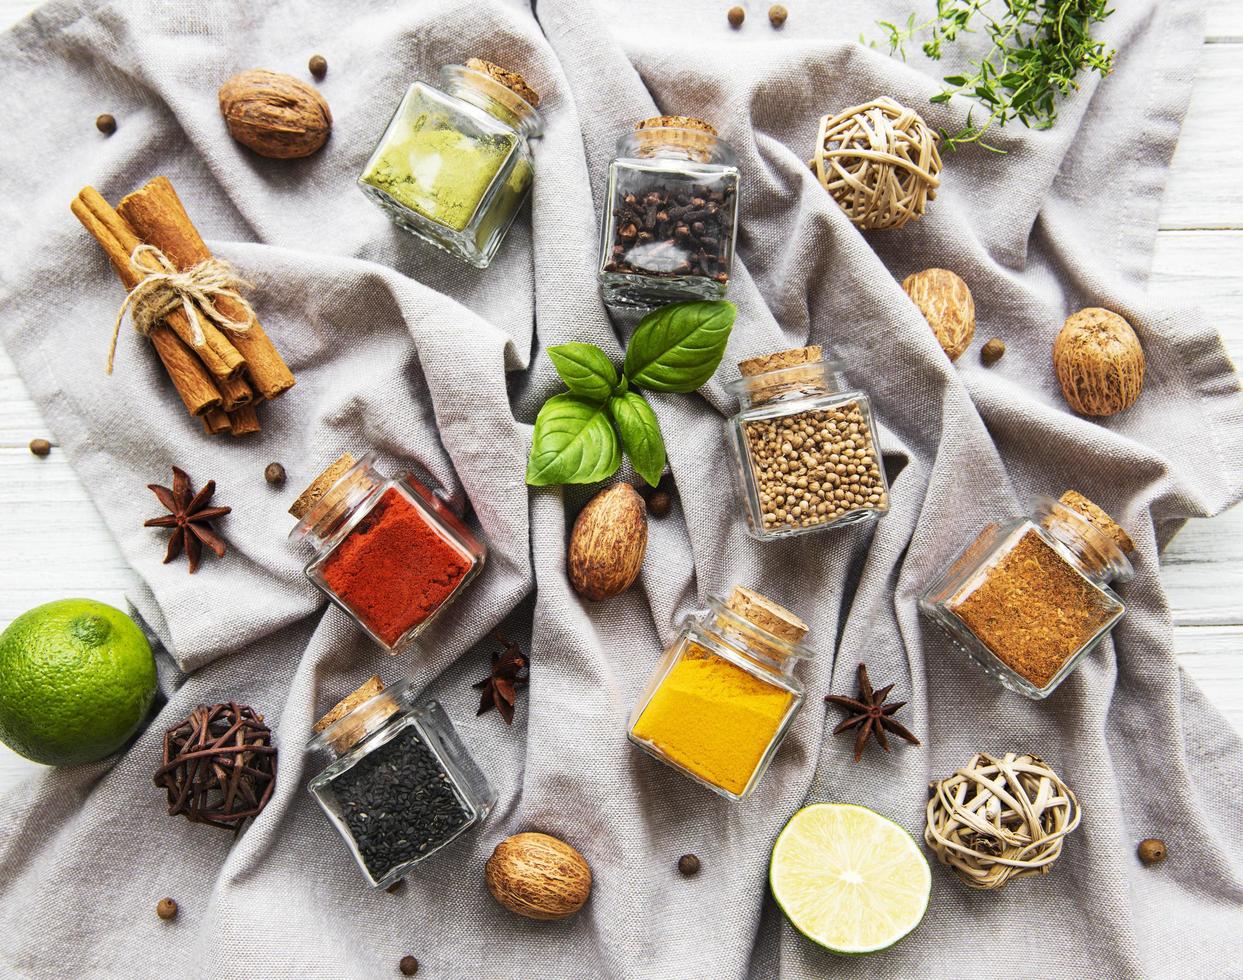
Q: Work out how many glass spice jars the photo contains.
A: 7